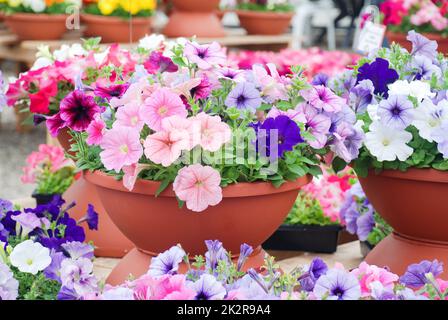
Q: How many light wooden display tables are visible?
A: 2